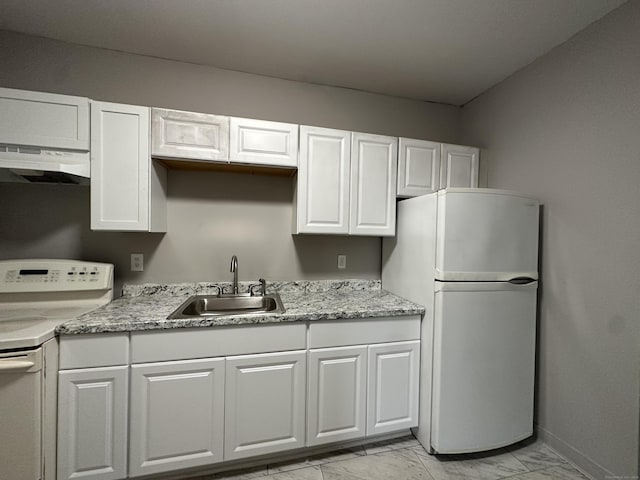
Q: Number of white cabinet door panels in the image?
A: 13